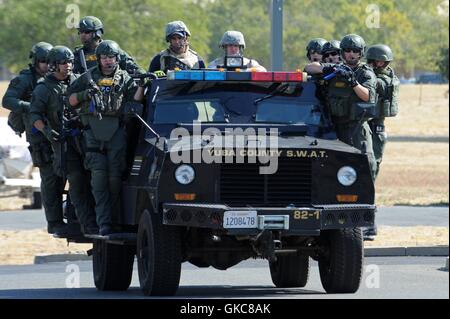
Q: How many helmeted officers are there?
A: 10